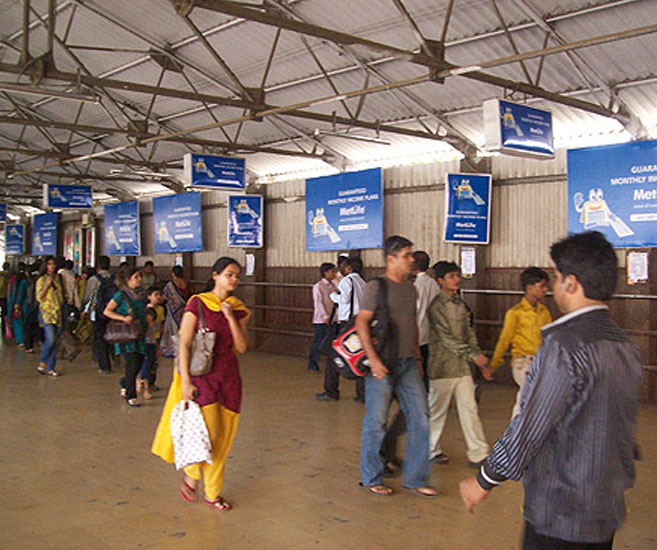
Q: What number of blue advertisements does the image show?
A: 12